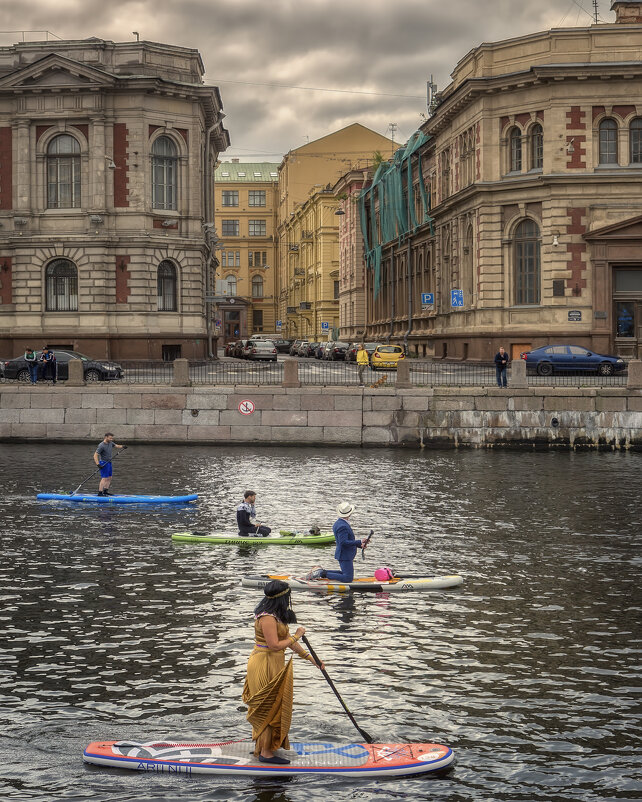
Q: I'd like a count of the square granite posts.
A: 6